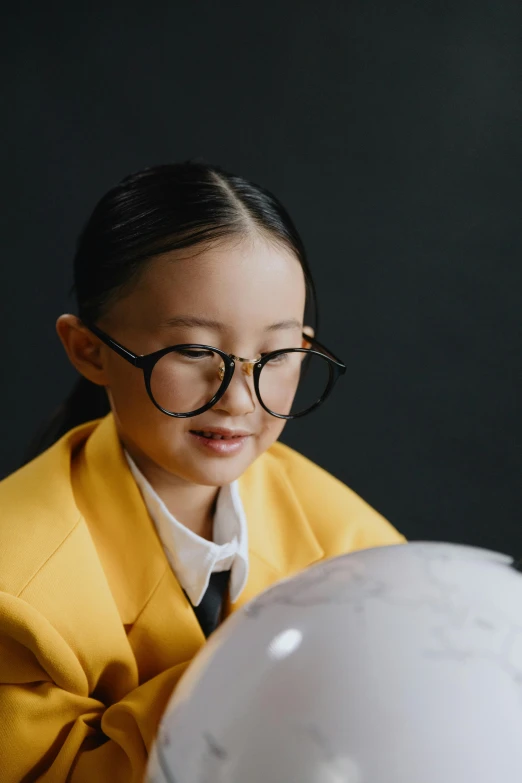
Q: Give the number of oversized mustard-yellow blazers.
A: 1